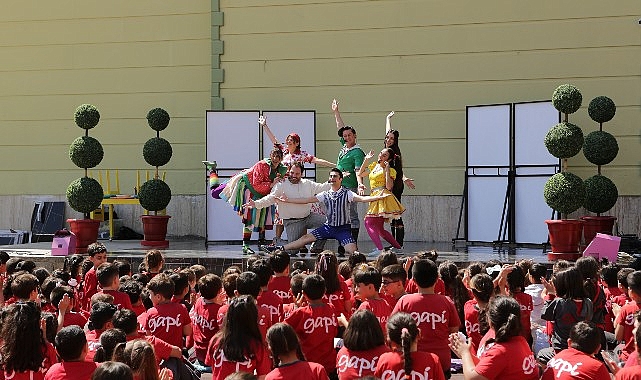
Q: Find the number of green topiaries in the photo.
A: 4